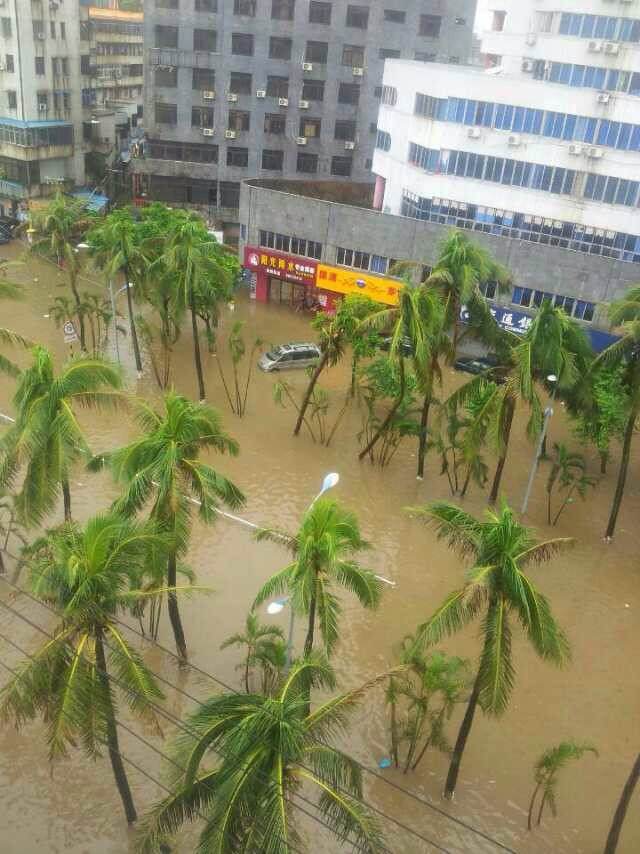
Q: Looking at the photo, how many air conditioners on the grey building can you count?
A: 11